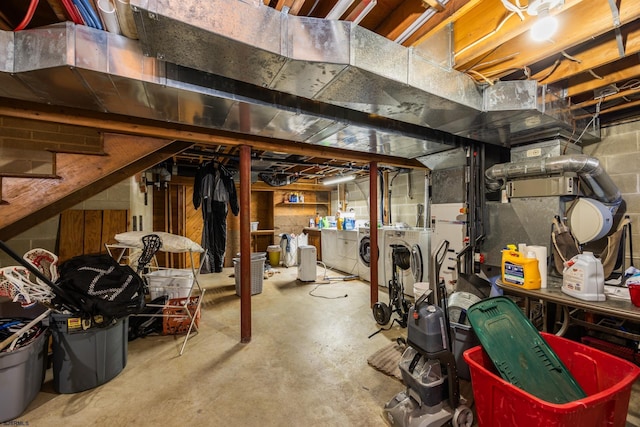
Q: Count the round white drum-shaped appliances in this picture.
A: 1